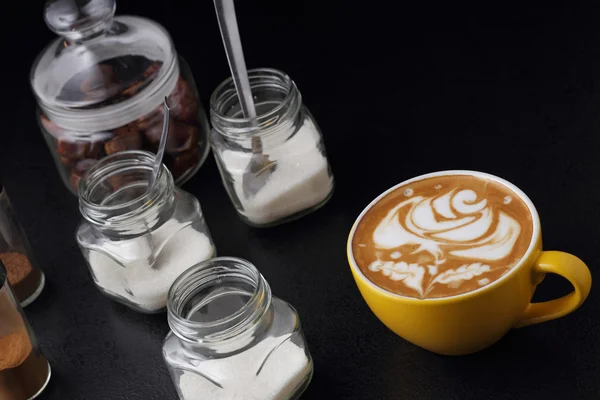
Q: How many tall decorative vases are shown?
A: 0